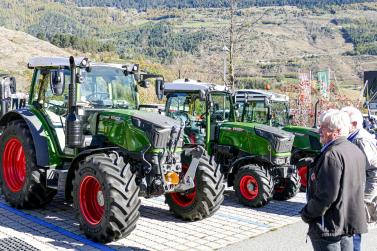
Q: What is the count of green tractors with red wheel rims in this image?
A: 3